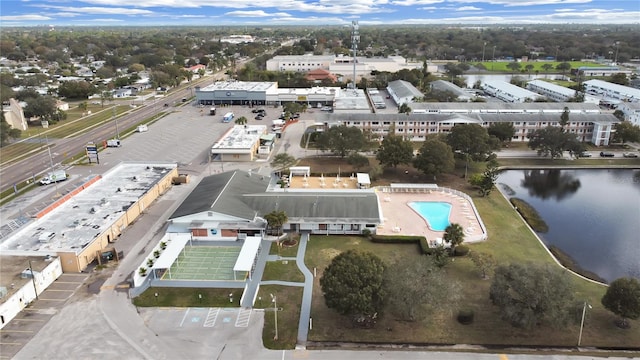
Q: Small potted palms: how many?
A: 4